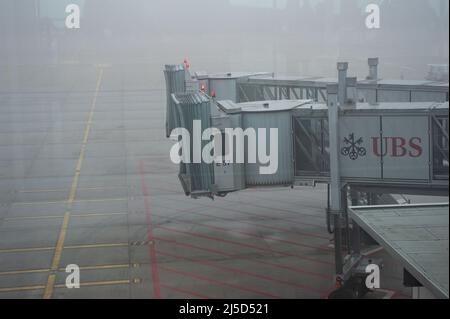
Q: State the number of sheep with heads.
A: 0